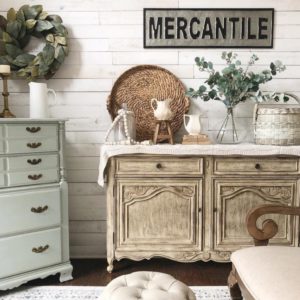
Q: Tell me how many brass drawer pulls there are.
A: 6